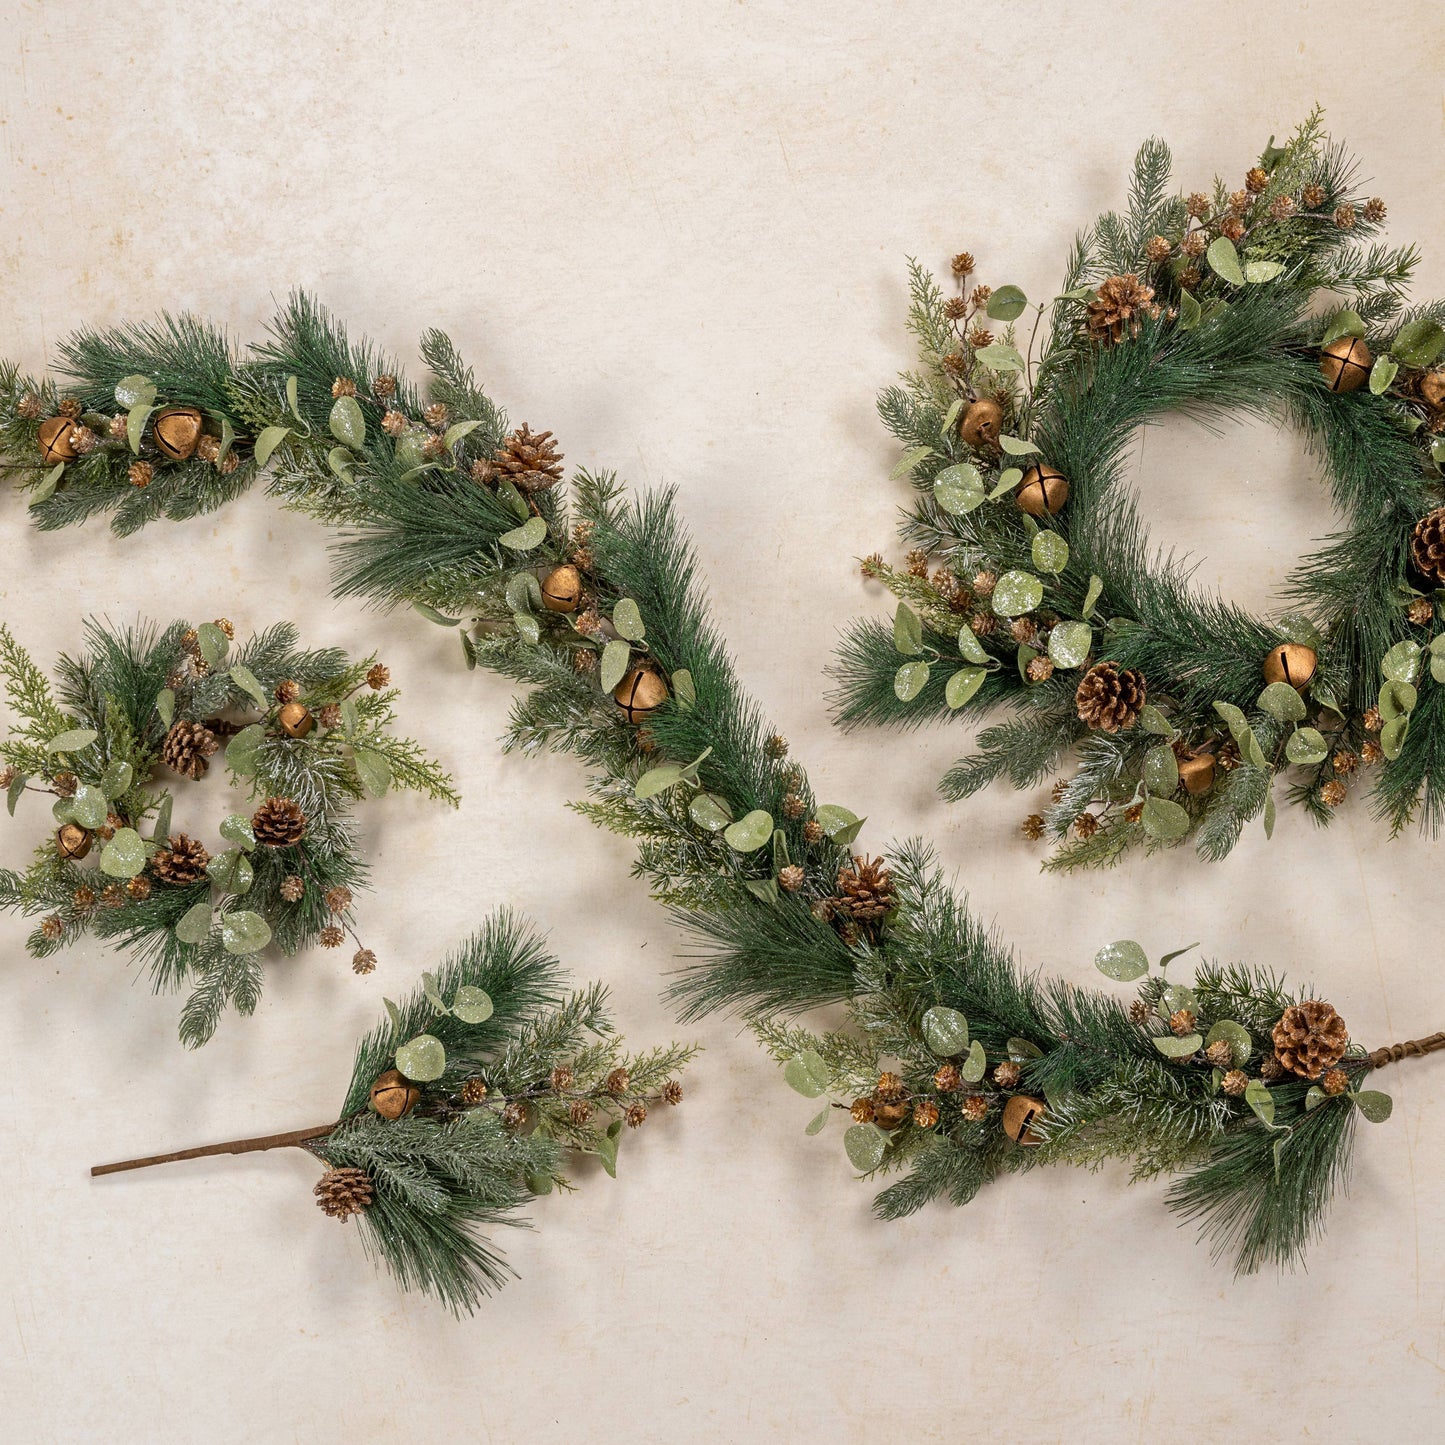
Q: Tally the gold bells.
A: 15